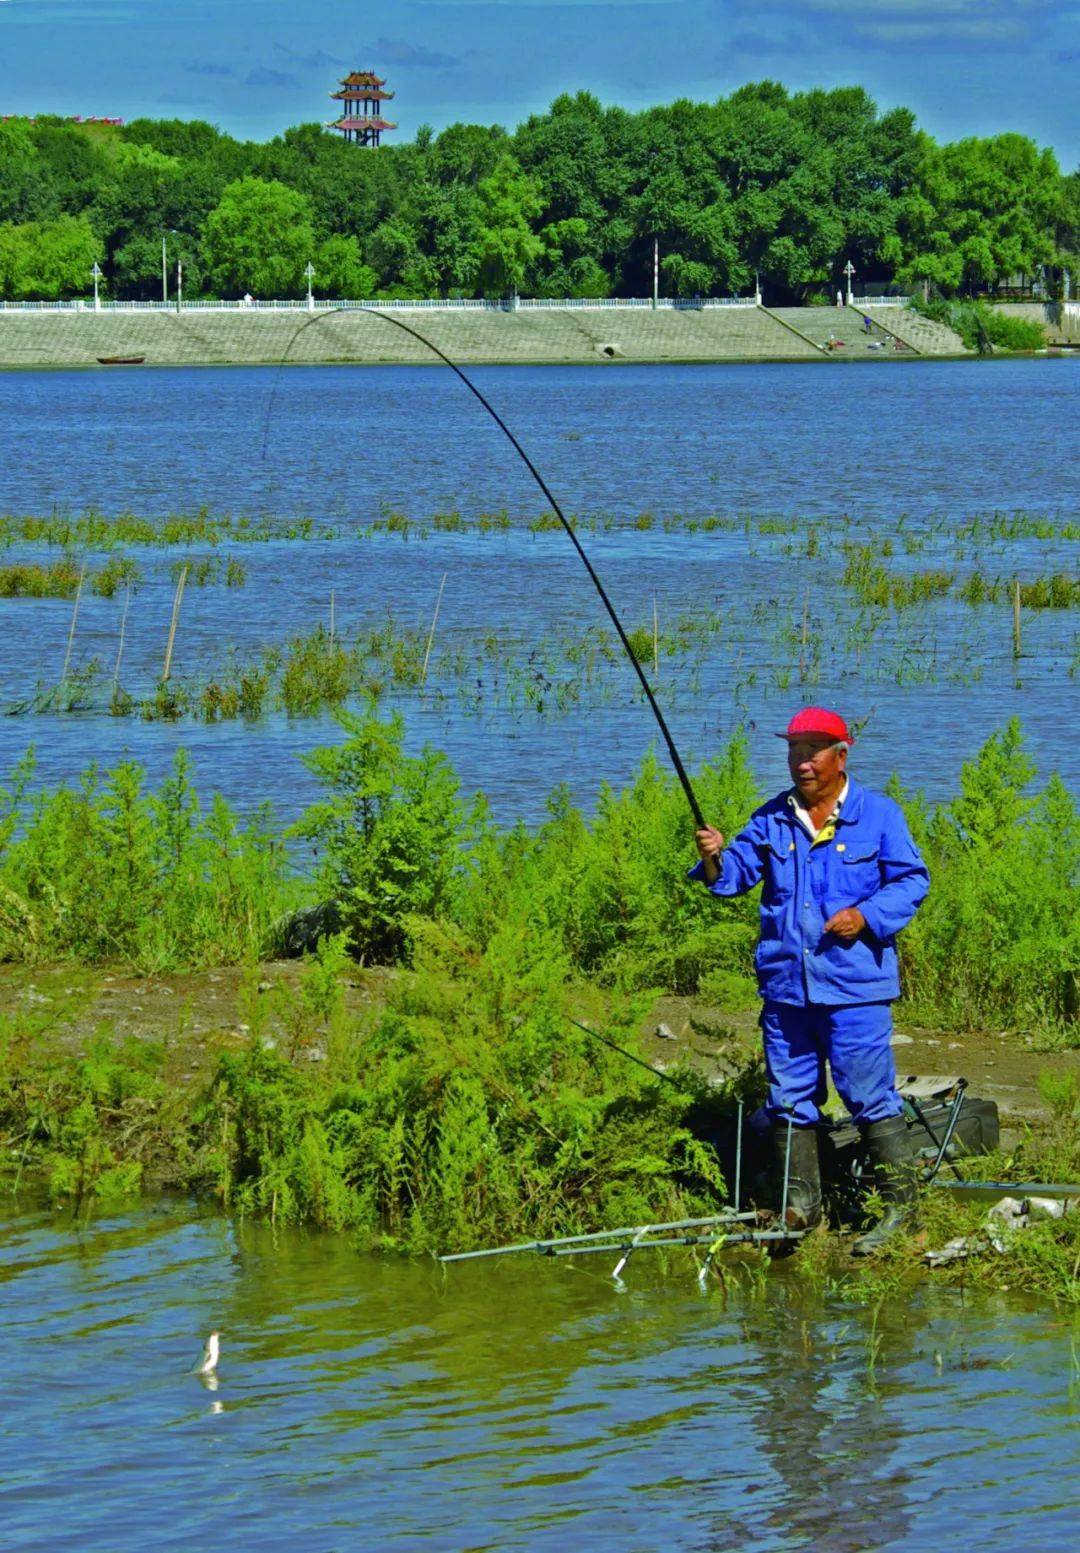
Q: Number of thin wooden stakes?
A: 8